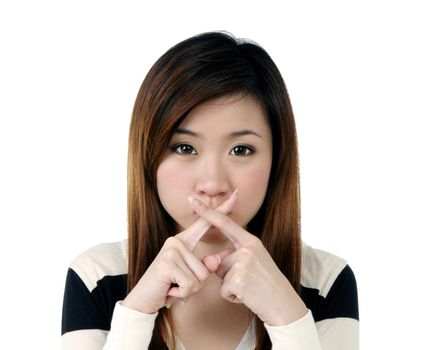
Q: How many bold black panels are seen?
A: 2